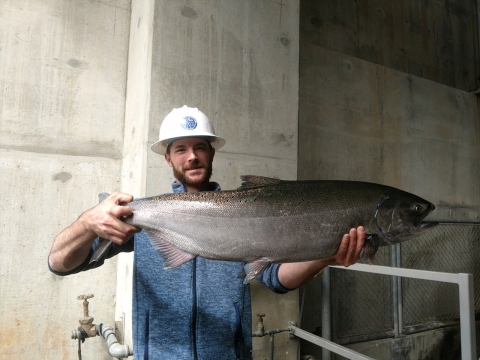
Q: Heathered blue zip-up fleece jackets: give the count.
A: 1